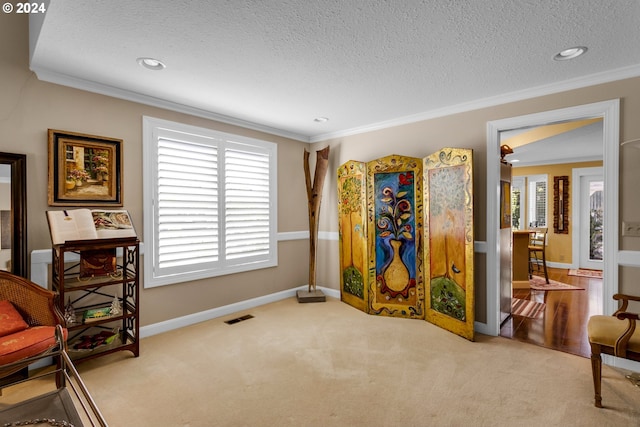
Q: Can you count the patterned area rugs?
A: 3